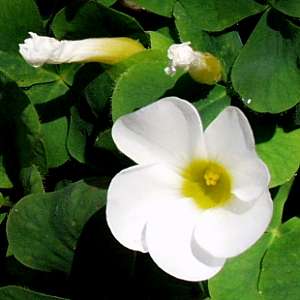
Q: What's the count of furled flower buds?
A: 2